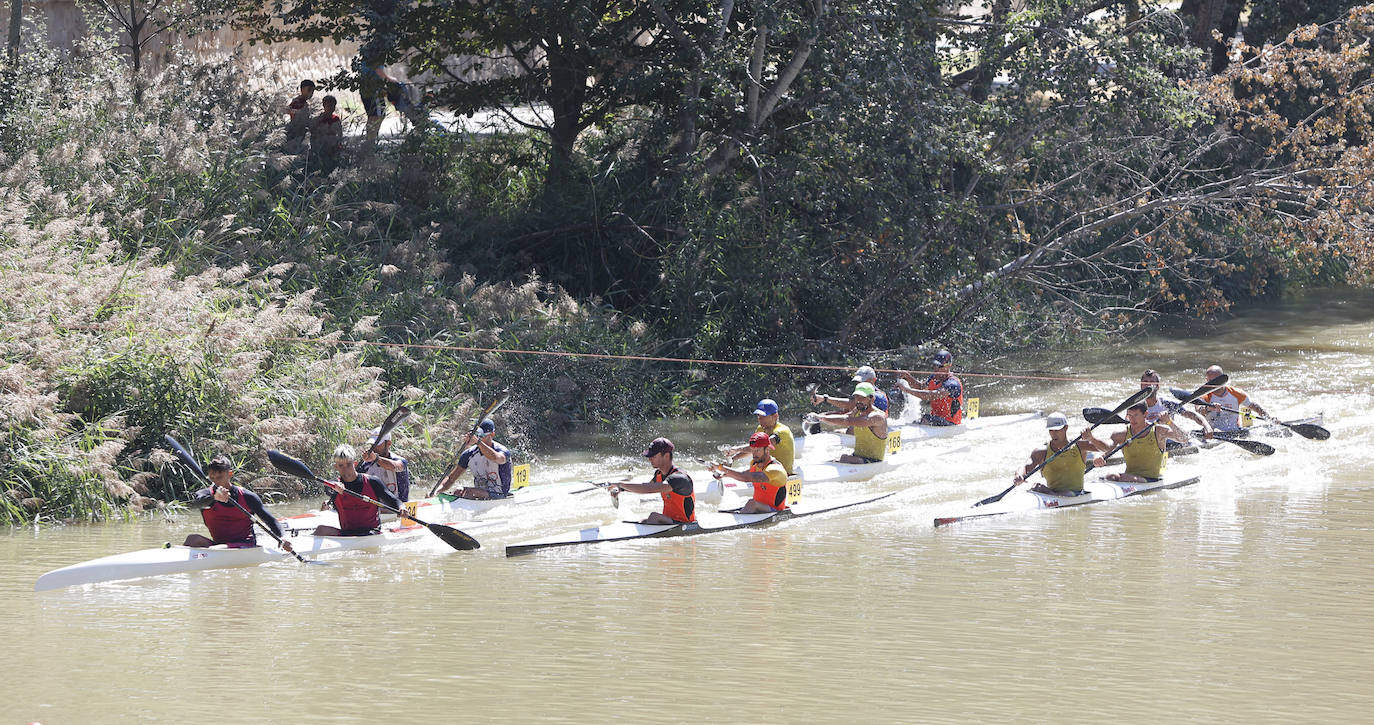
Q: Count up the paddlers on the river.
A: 14